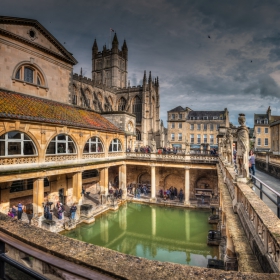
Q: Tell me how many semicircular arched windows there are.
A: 5